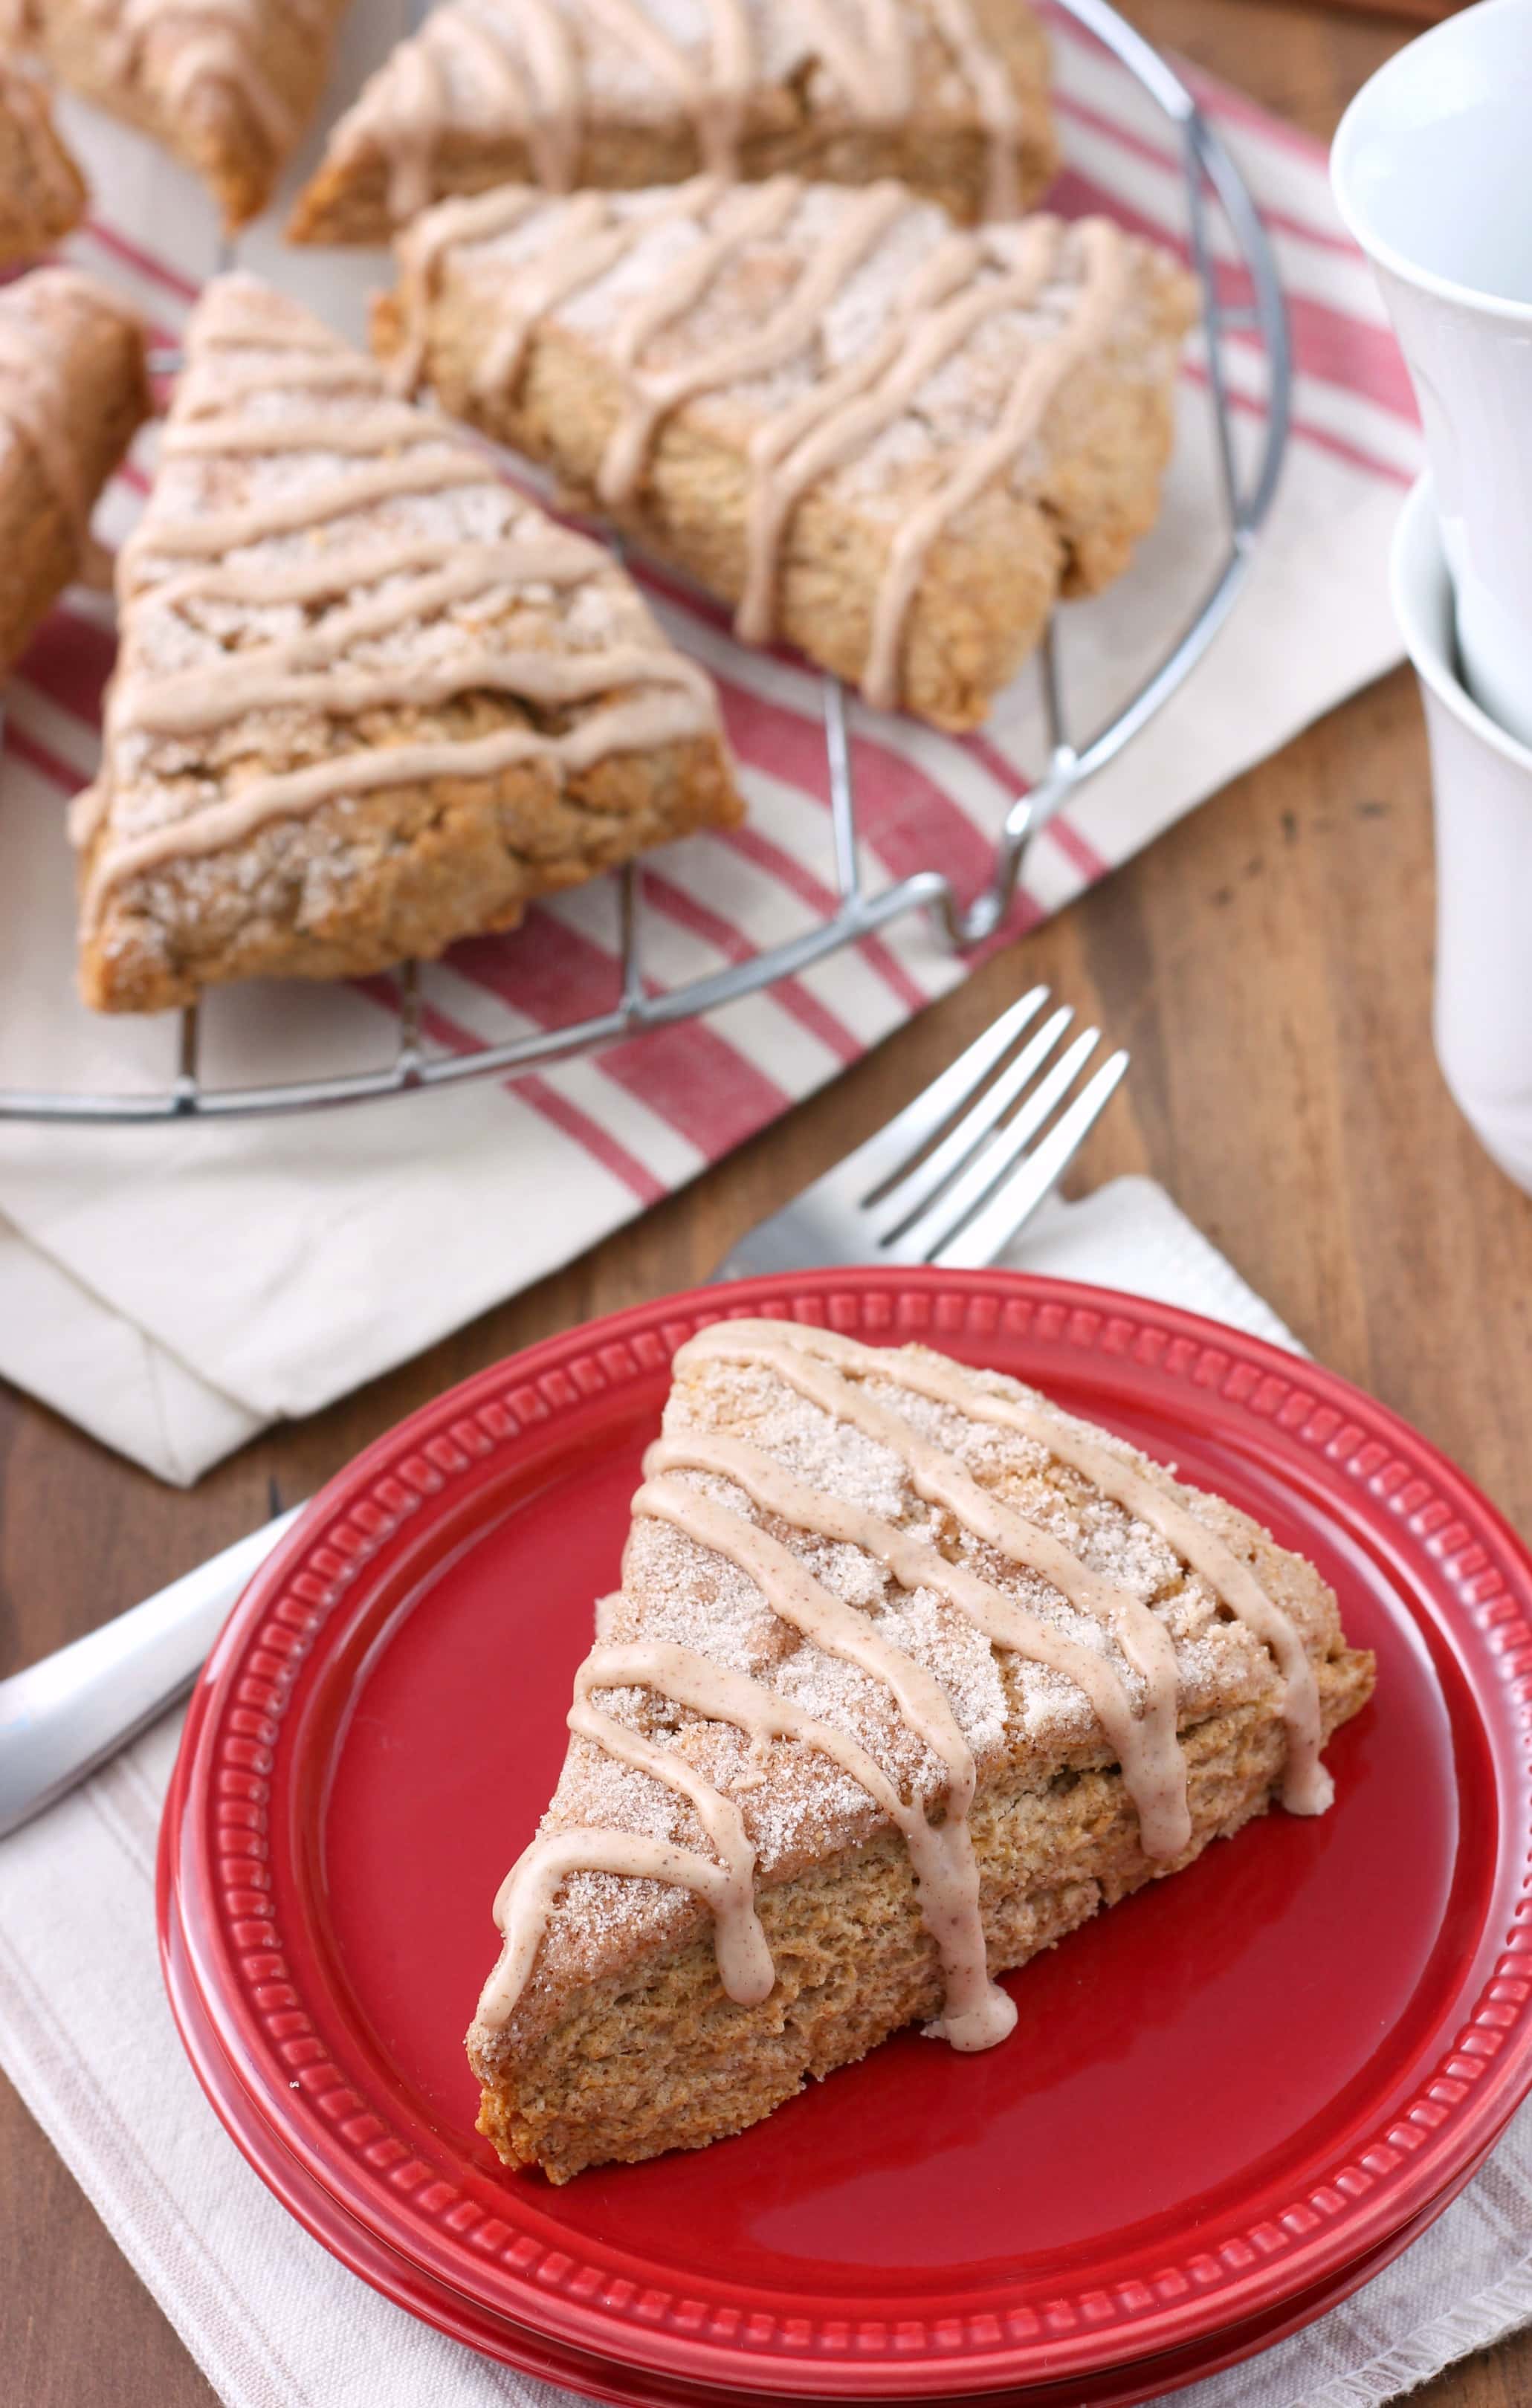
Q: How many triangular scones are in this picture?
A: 7